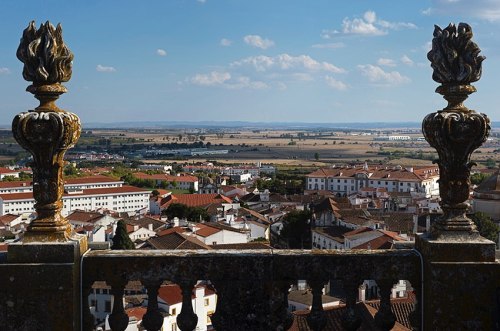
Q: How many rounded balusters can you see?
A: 6